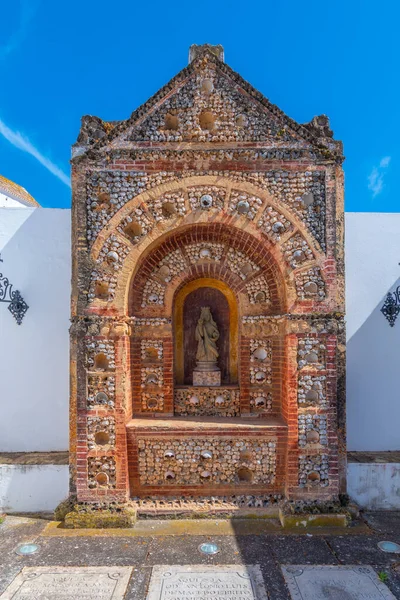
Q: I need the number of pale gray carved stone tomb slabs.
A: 3